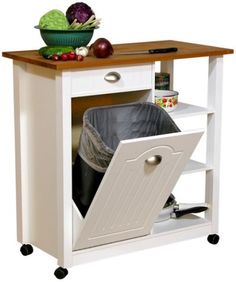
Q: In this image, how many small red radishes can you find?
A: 4